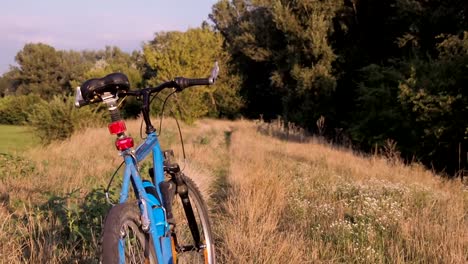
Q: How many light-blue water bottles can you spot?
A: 1